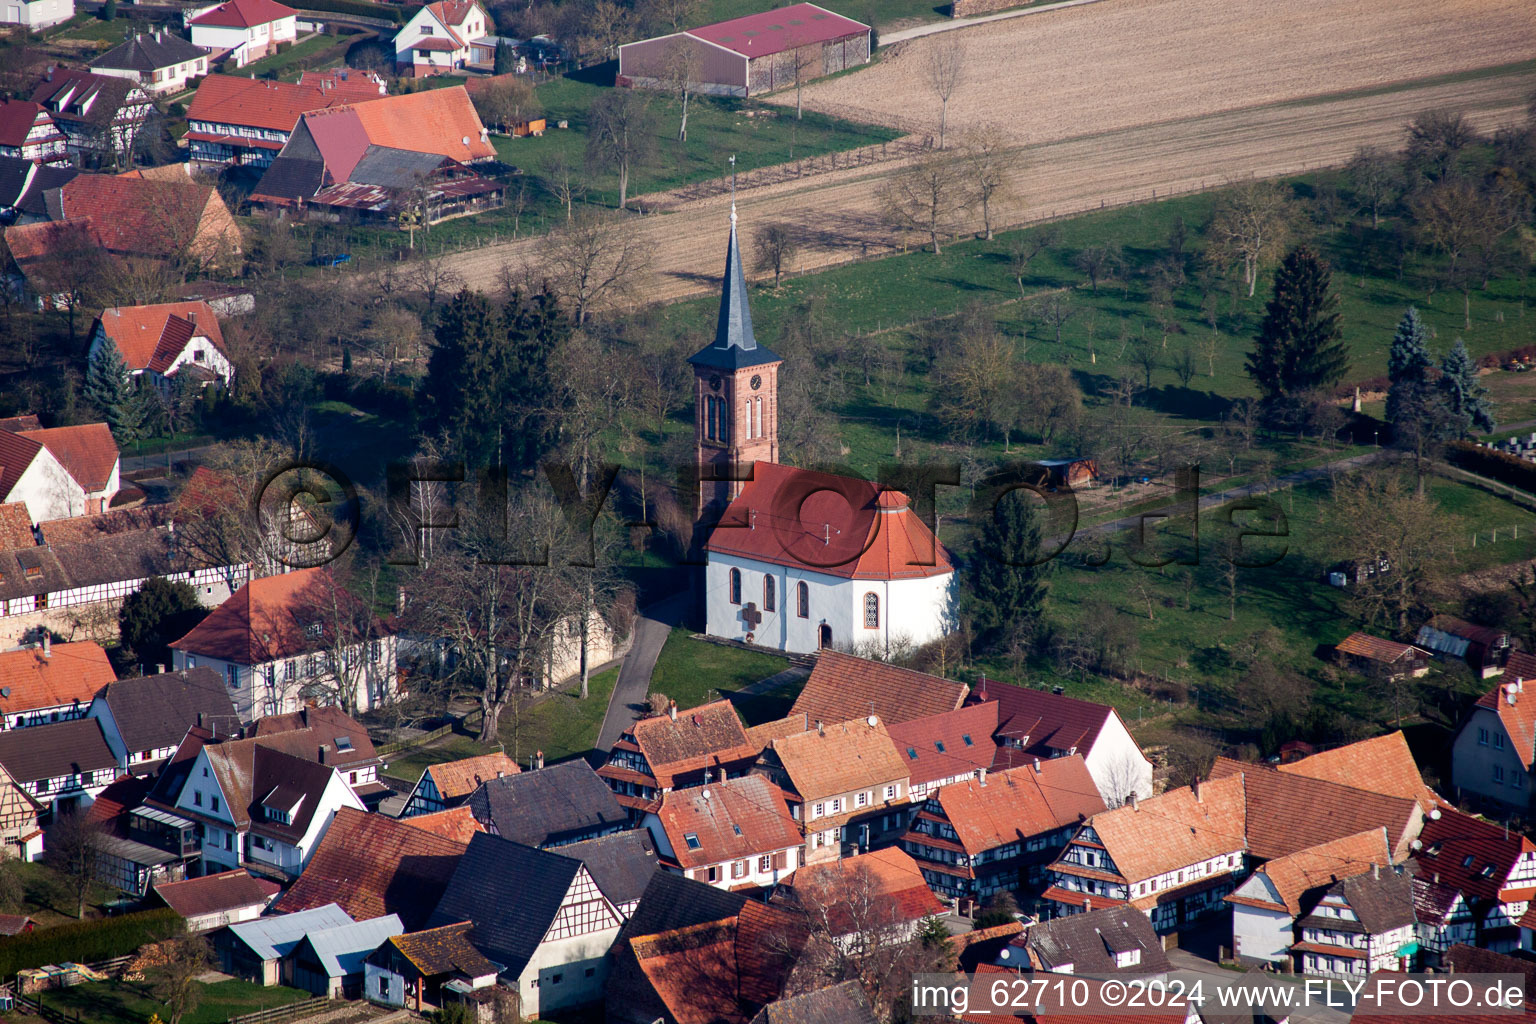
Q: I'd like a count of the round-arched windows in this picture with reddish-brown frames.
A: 4